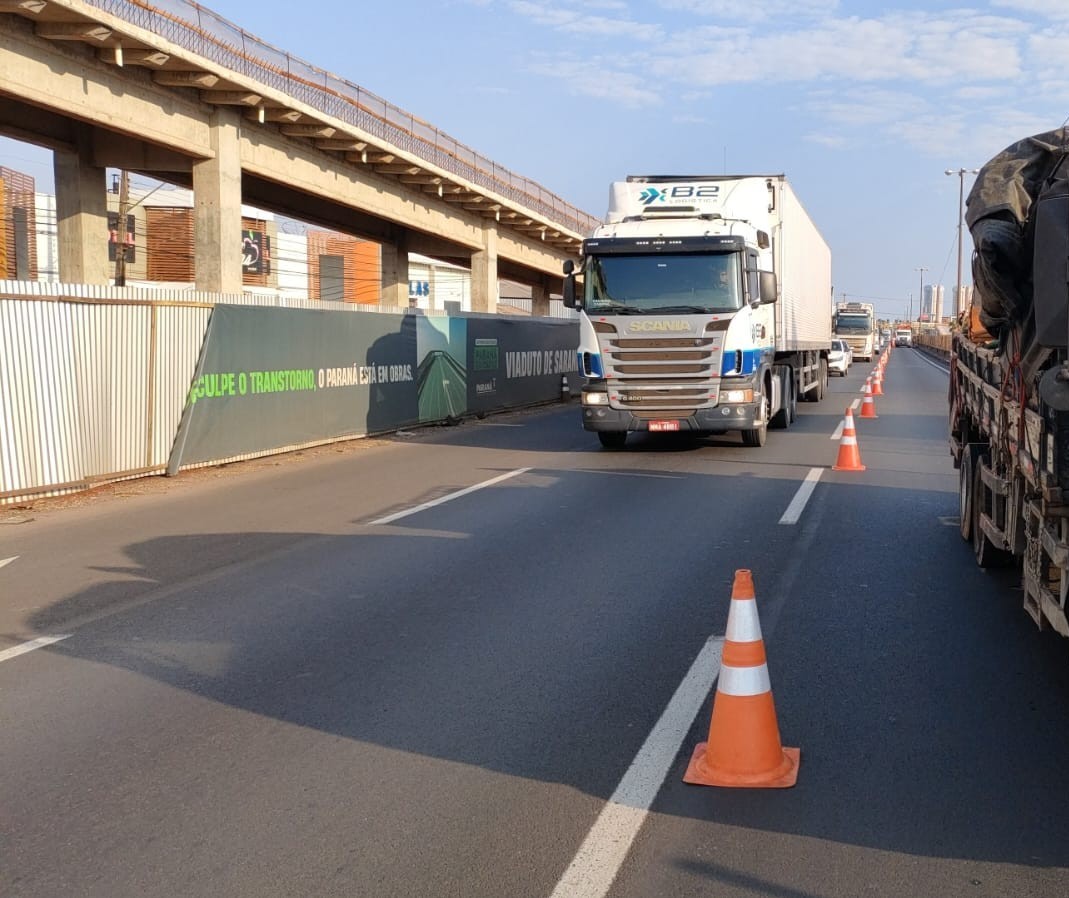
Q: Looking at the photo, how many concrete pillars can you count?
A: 5